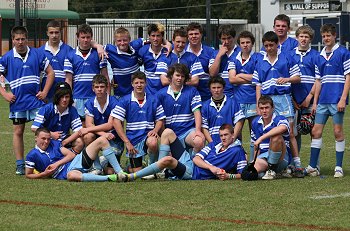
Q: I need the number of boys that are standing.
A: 13